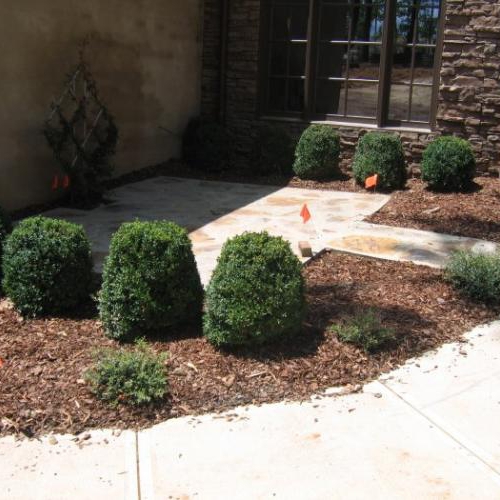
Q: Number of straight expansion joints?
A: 2